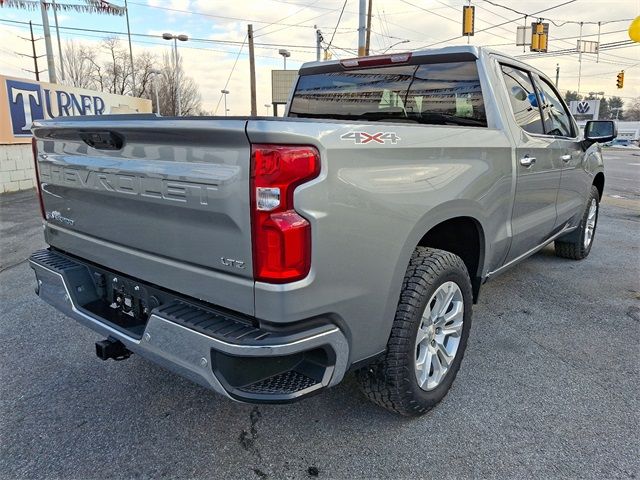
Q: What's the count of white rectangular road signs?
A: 2